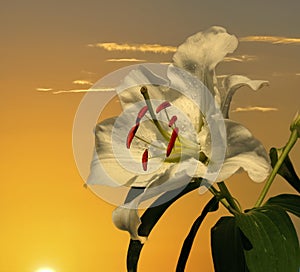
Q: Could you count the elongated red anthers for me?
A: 6